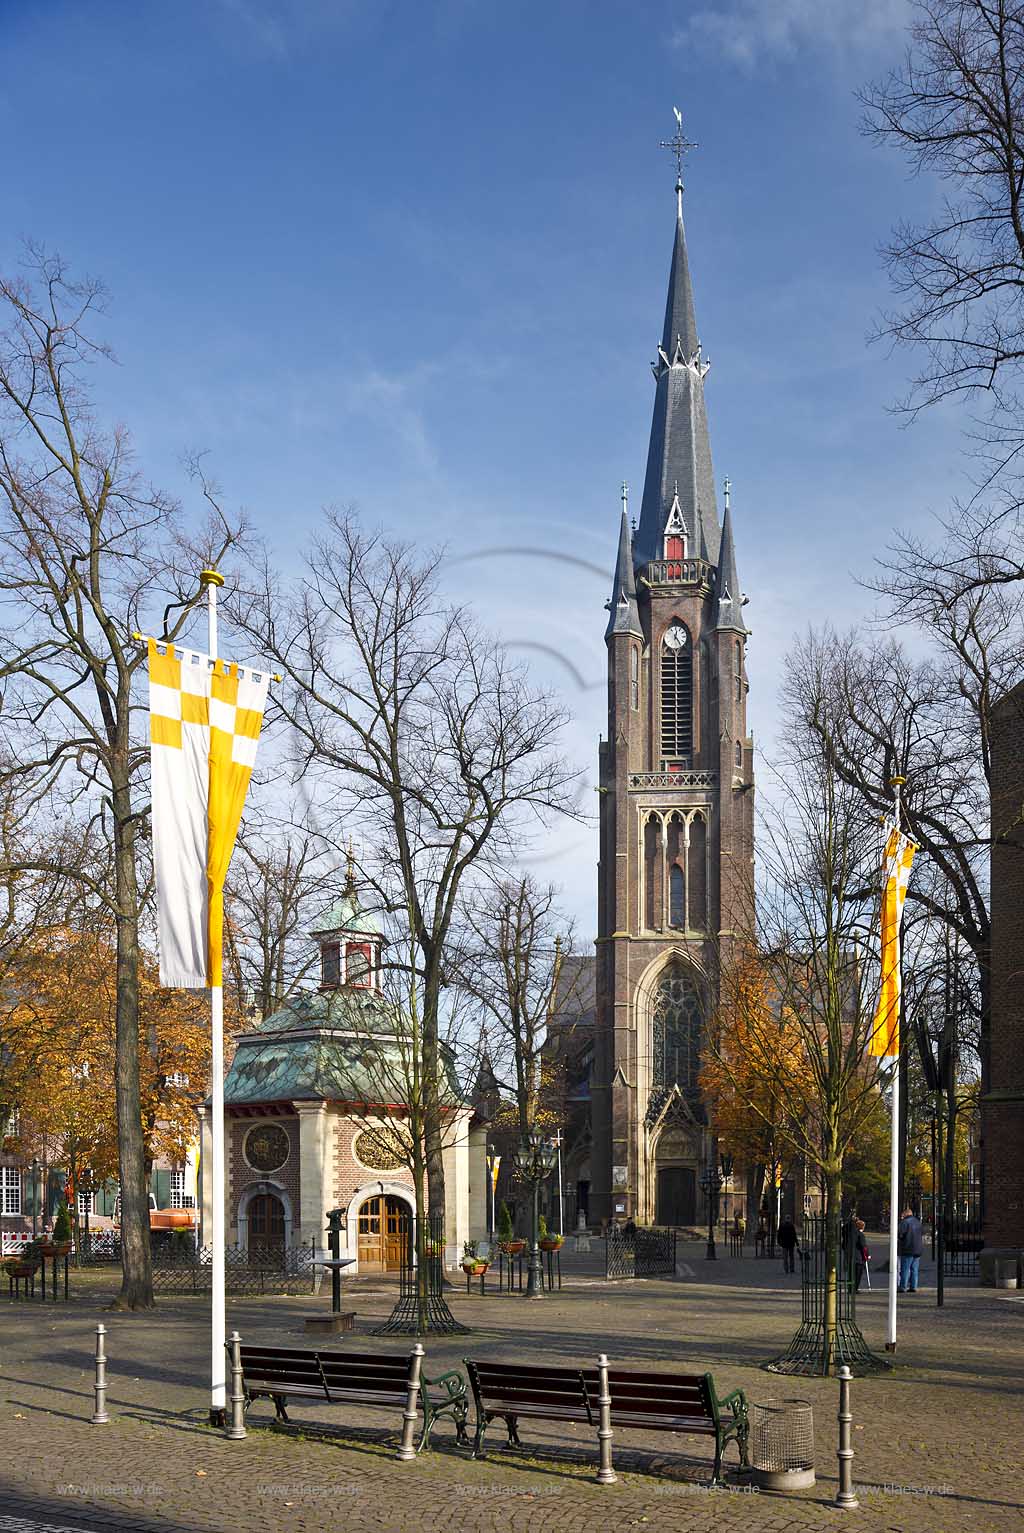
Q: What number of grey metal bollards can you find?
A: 5